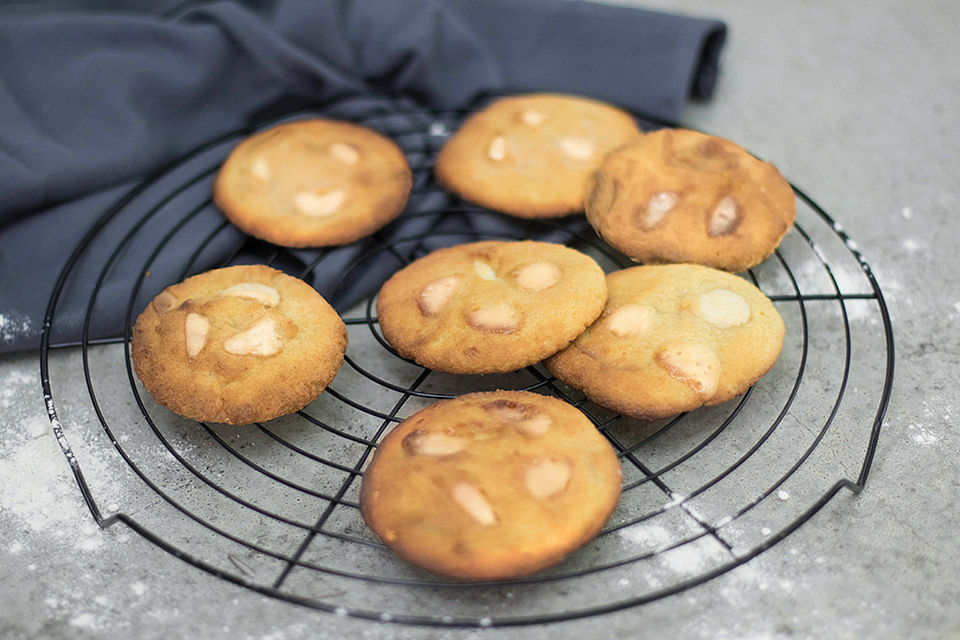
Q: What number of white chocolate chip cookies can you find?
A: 7